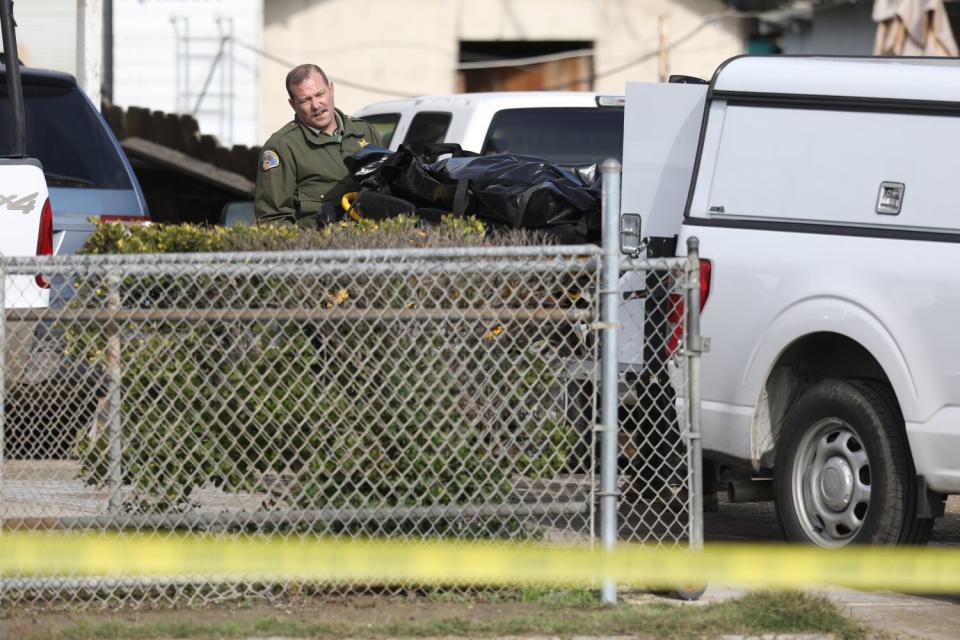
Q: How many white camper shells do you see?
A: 1